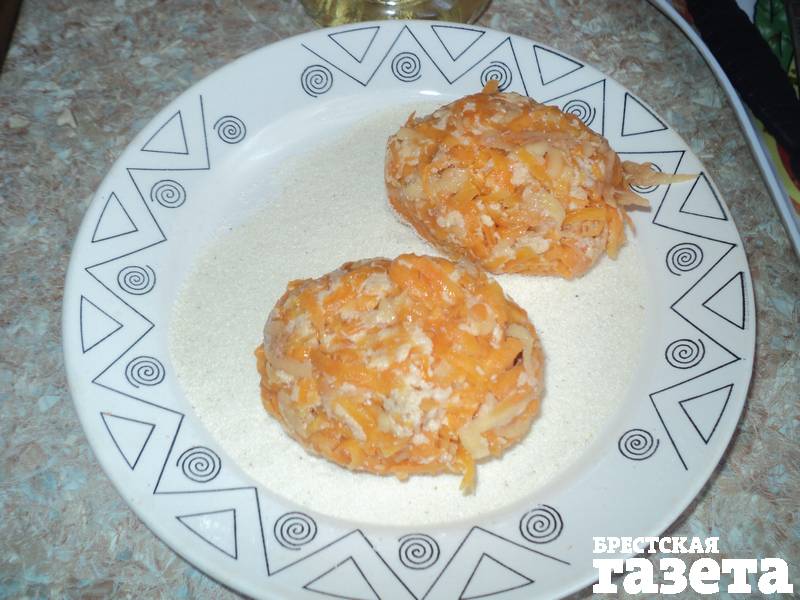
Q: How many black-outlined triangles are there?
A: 14